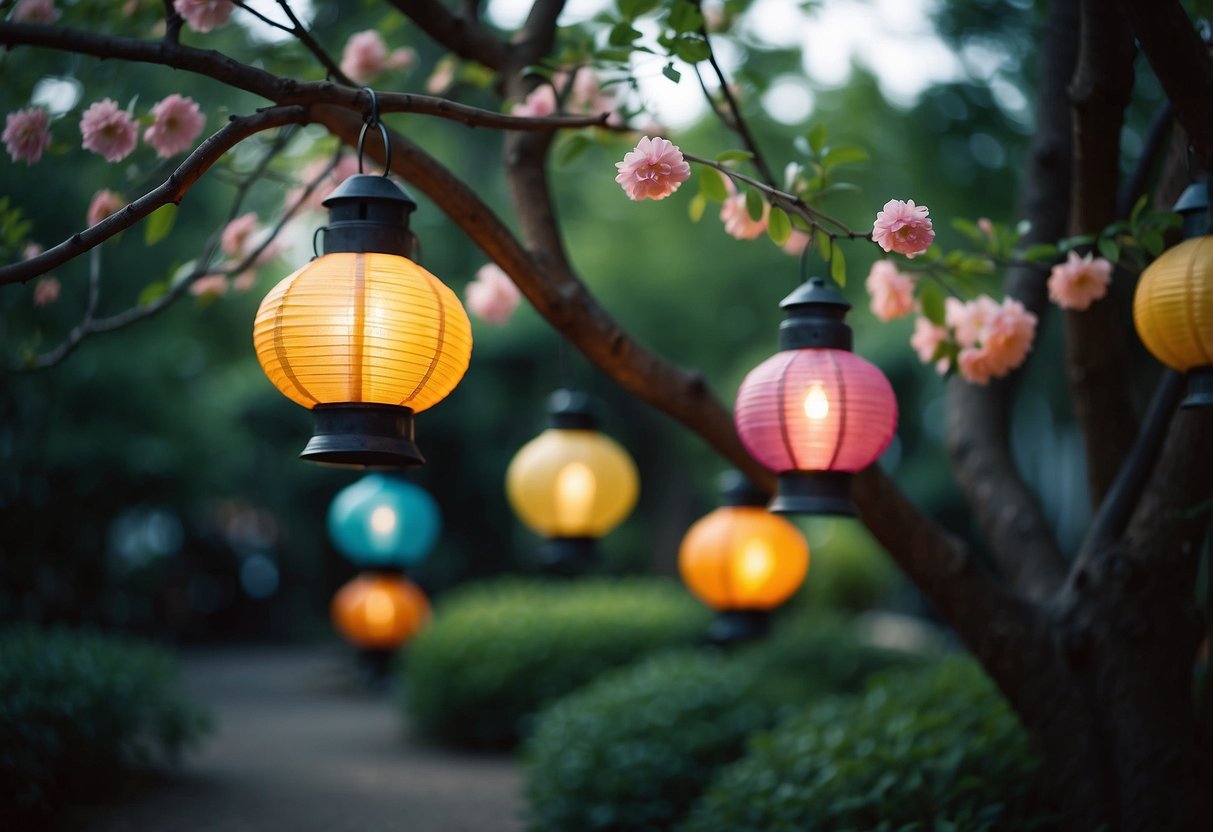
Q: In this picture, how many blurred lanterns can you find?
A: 4